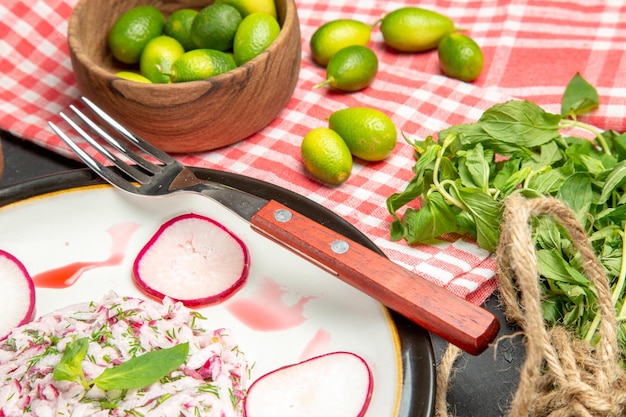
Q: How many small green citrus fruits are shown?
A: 14